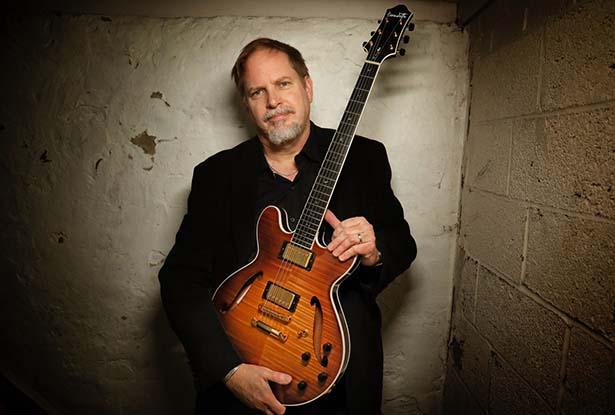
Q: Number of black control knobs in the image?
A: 4